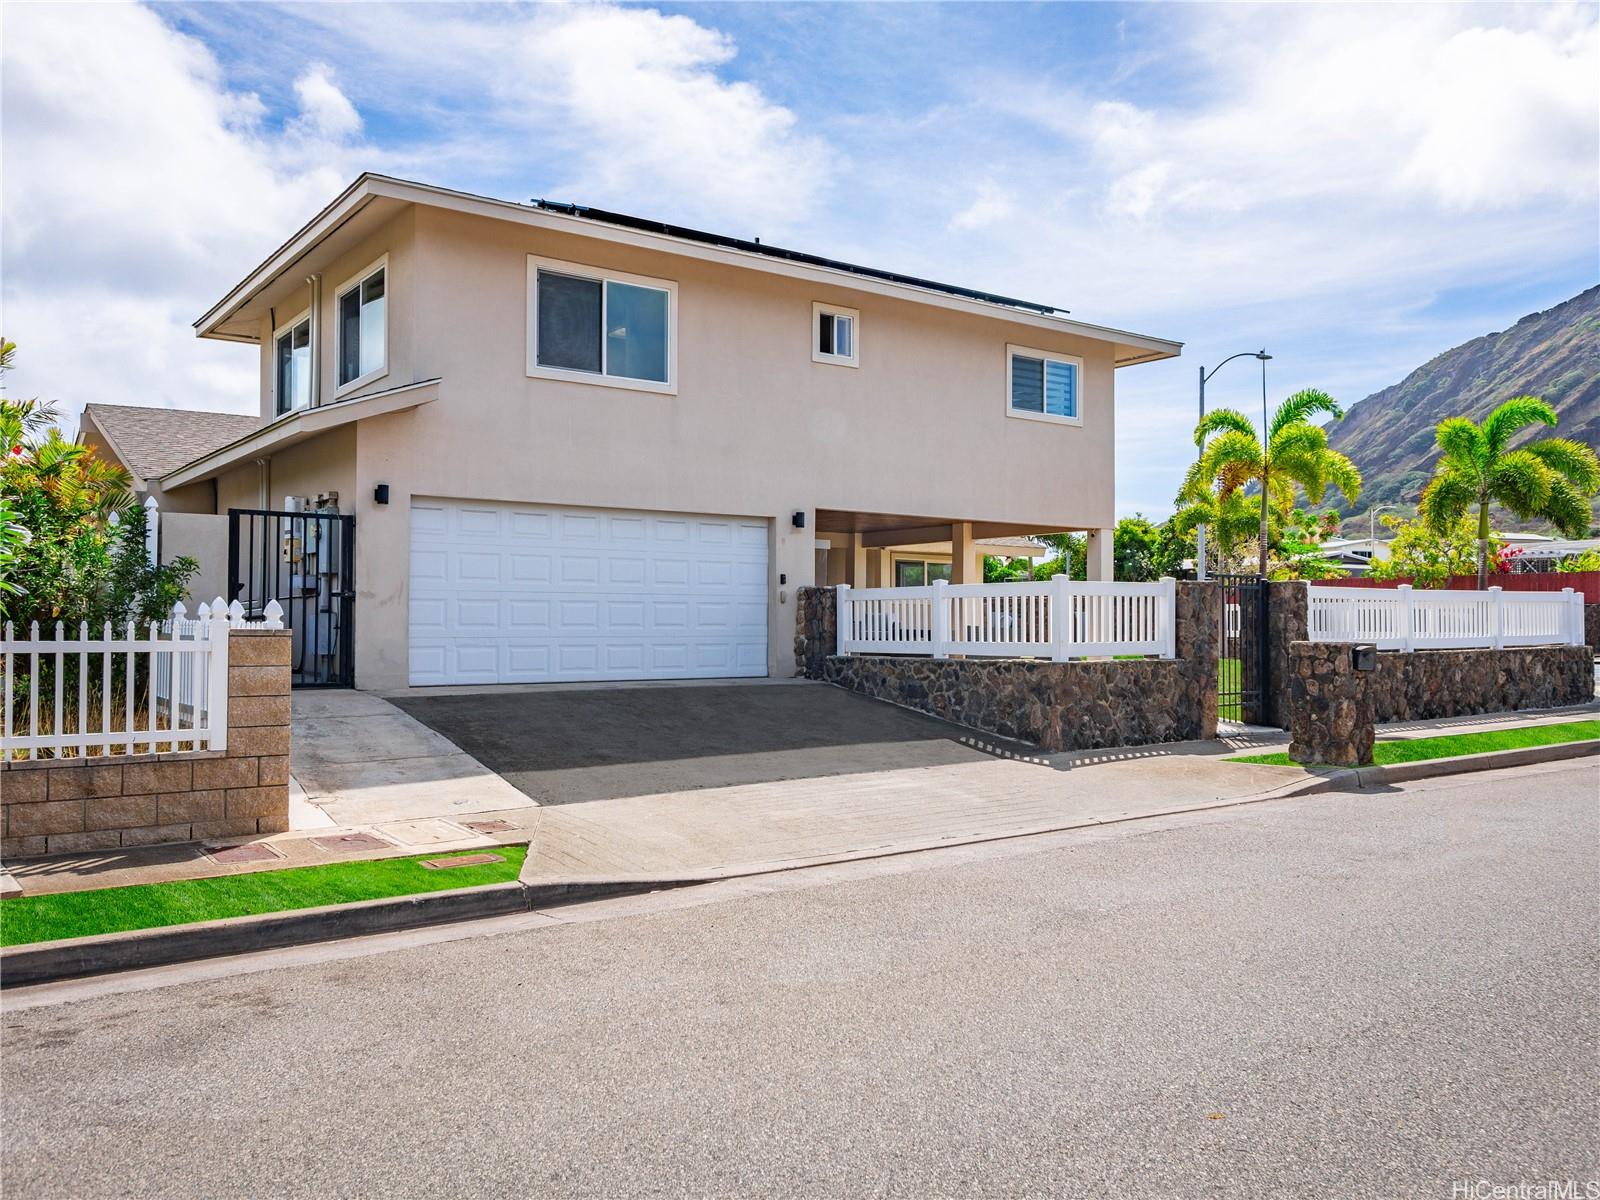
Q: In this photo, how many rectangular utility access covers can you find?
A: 5